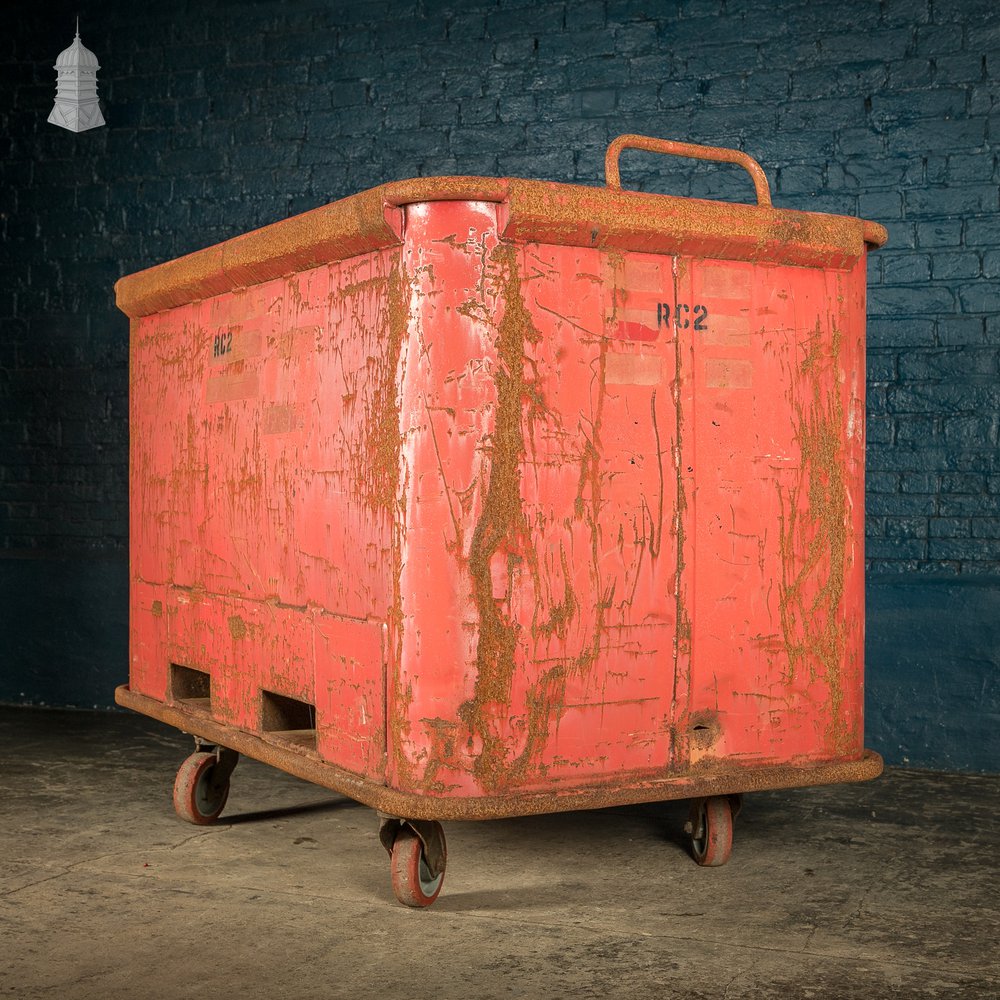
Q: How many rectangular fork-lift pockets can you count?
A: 2